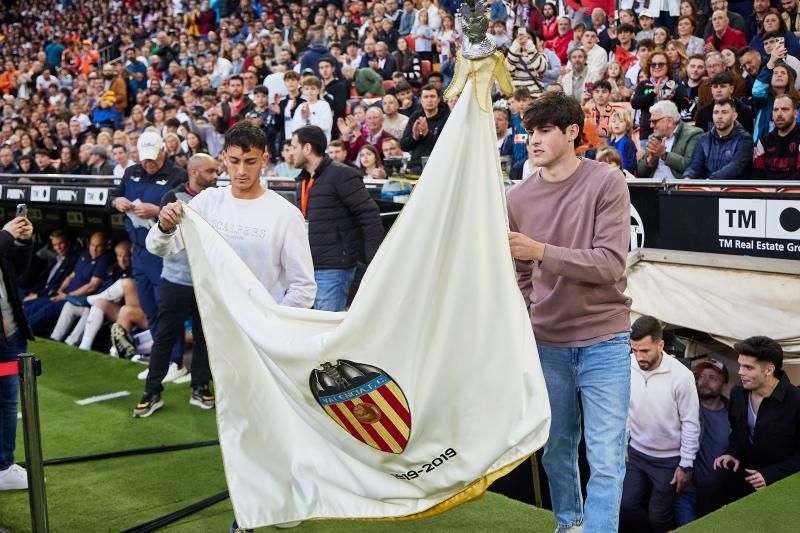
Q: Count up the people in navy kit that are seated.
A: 3